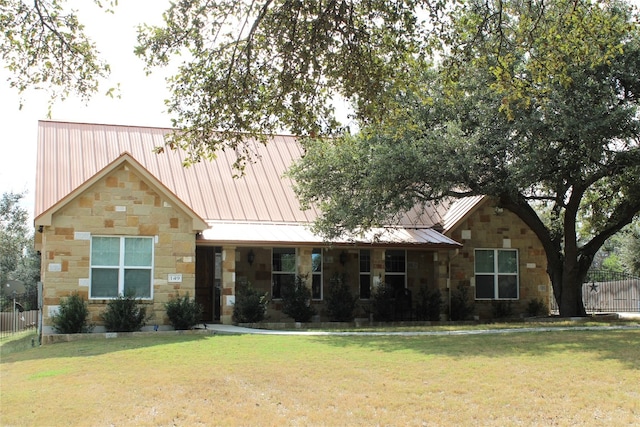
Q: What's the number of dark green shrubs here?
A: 11